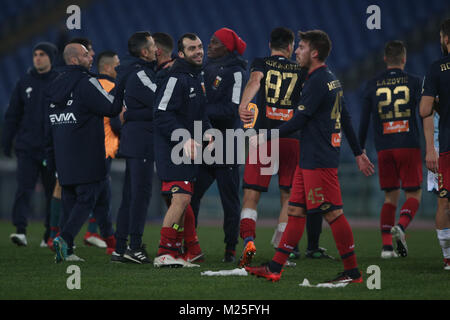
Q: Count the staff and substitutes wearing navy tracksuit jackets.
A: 5